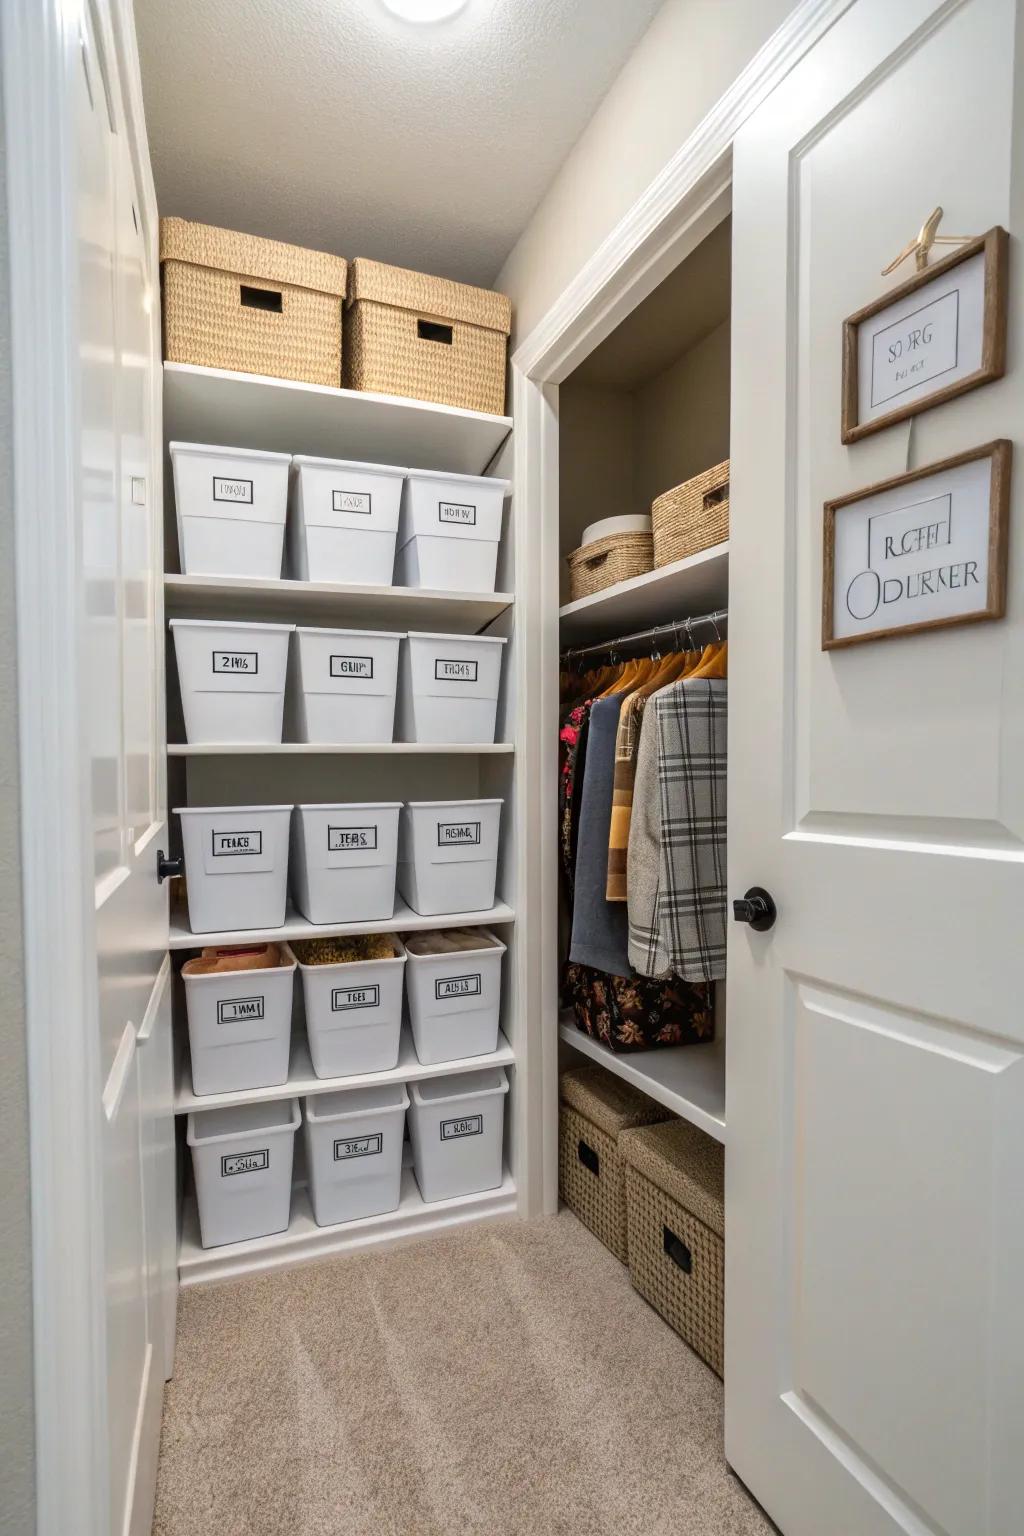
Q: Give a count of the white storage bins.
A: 15